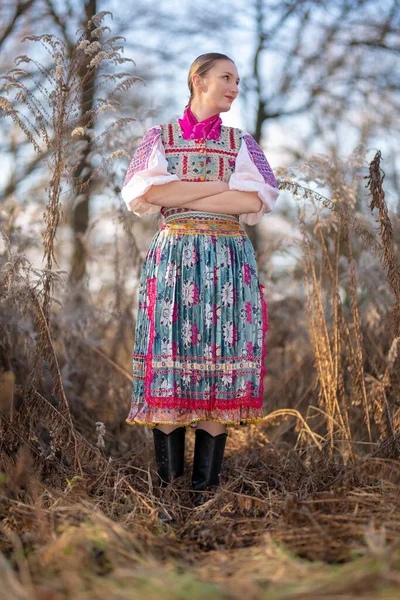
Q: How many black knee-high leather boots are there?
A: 2